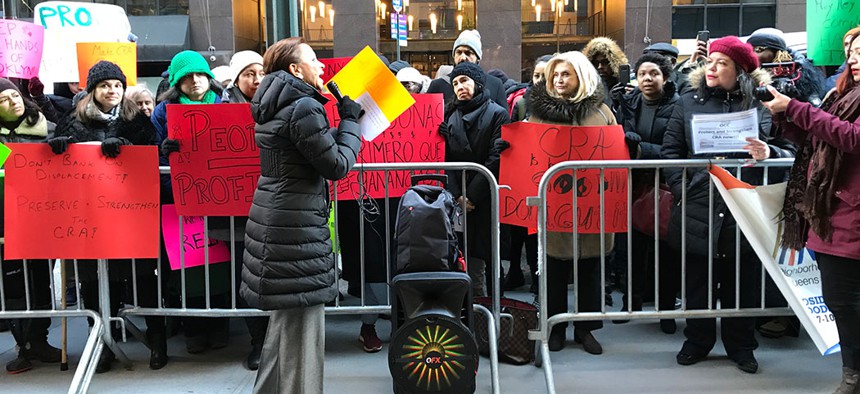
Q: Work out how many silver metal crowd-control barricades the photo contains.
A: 3